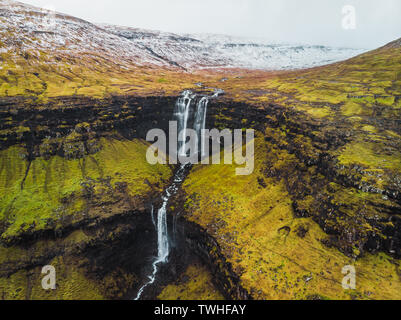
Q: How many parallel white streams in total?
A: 2